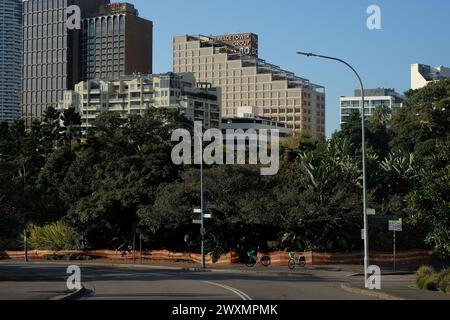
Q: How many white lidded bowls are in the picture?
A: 0